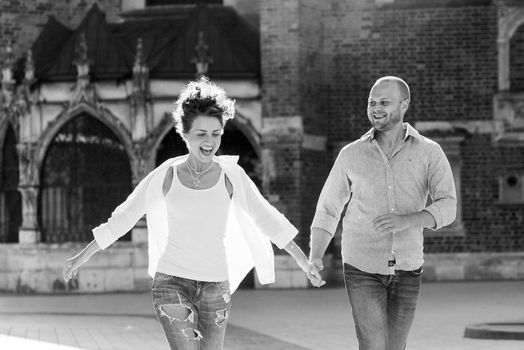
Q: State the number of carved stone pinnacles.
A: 5